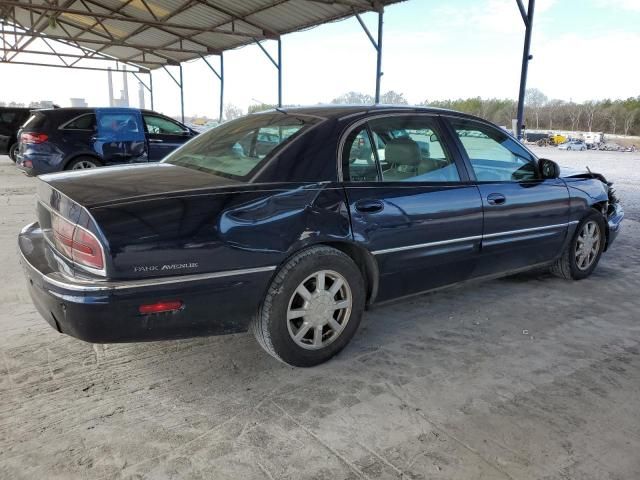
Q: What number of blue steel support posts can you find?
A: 6